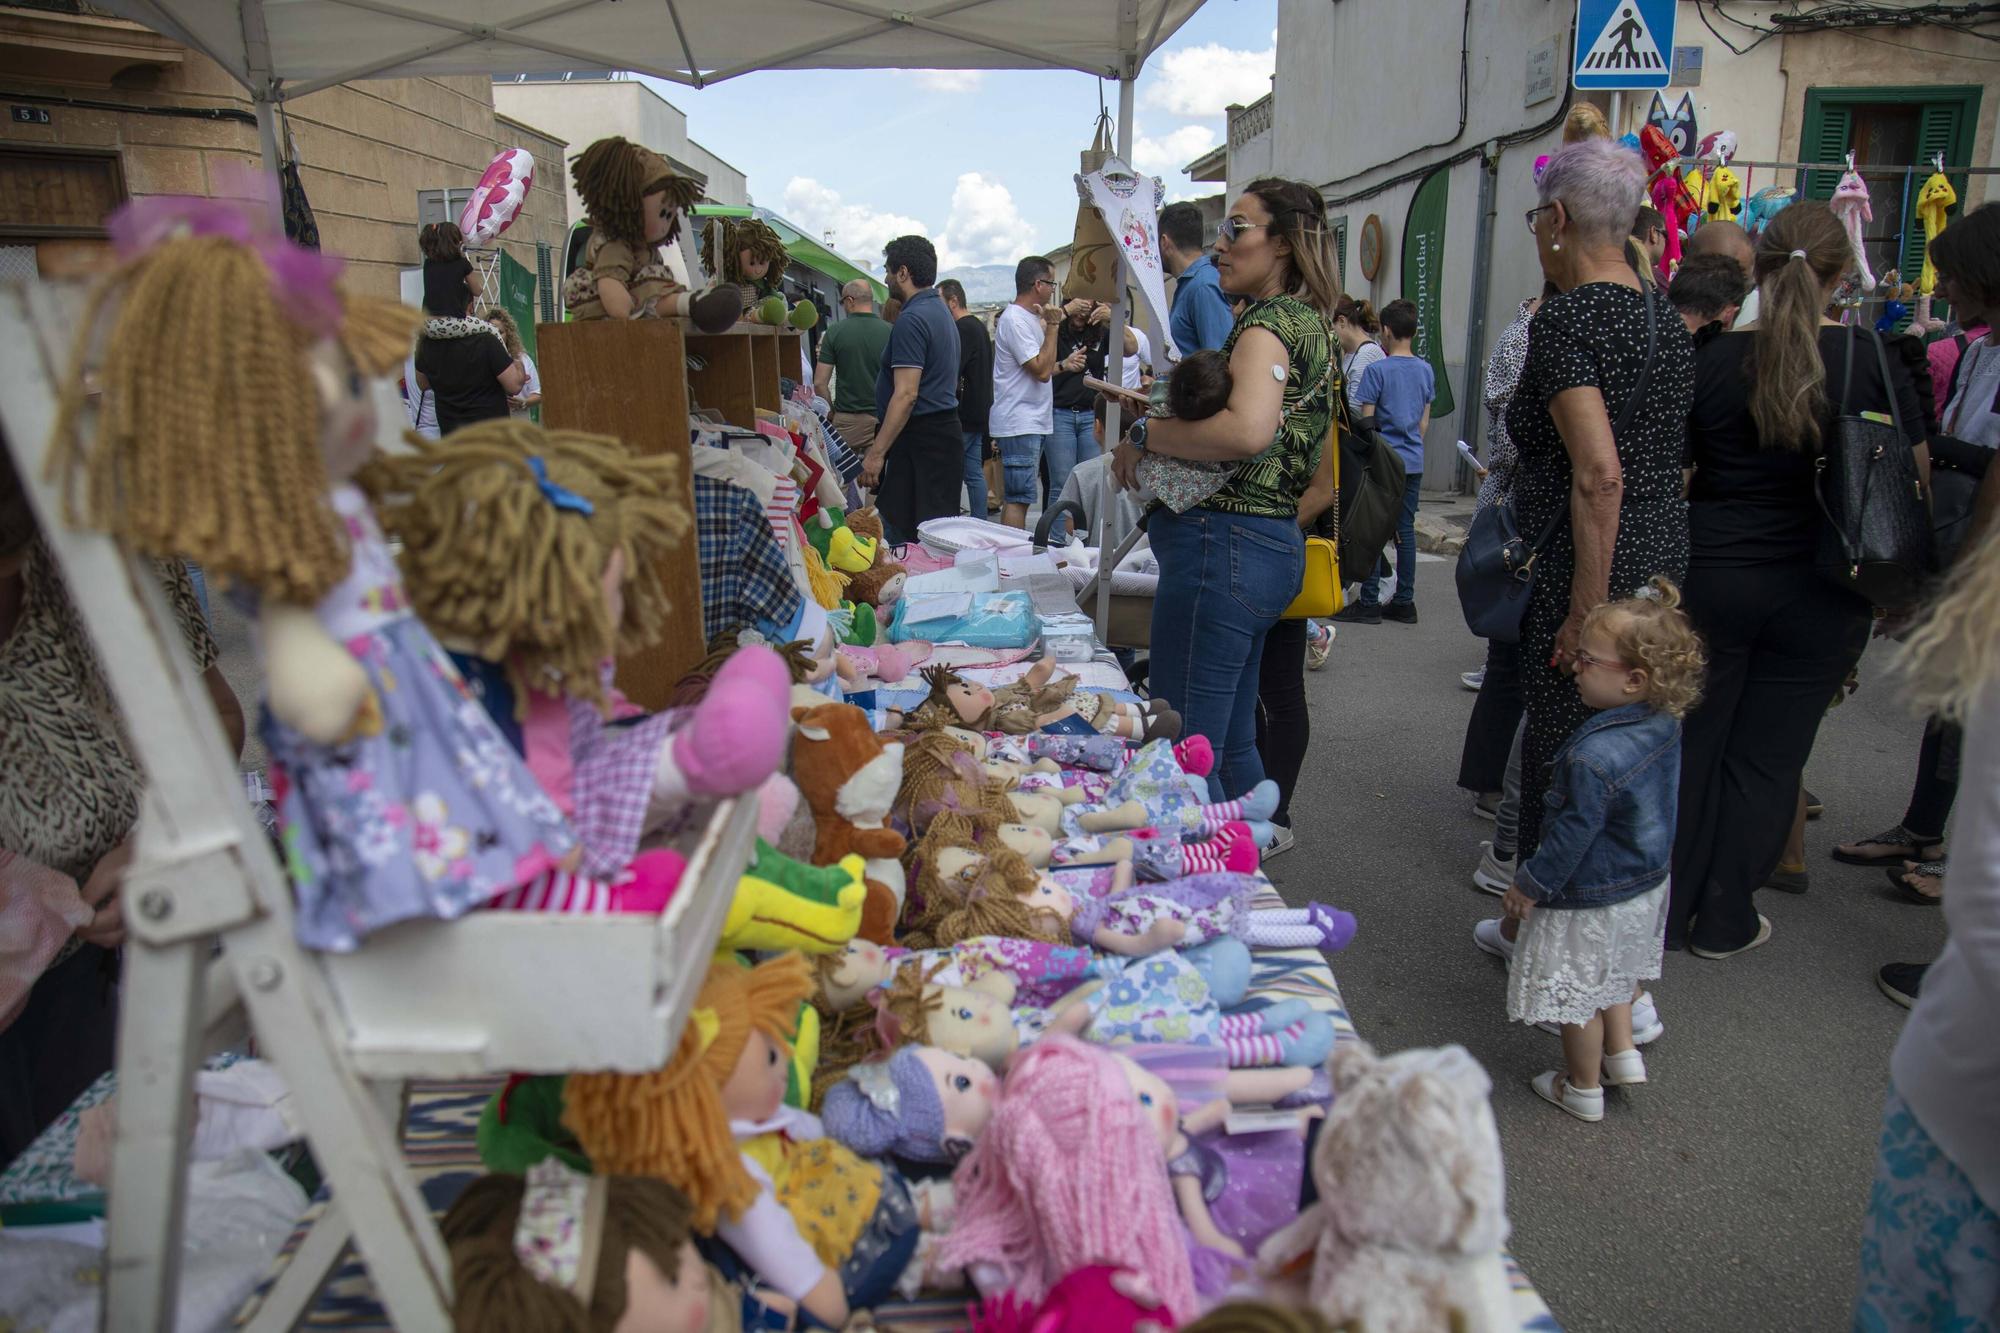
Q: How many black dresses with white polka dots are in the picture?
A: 1